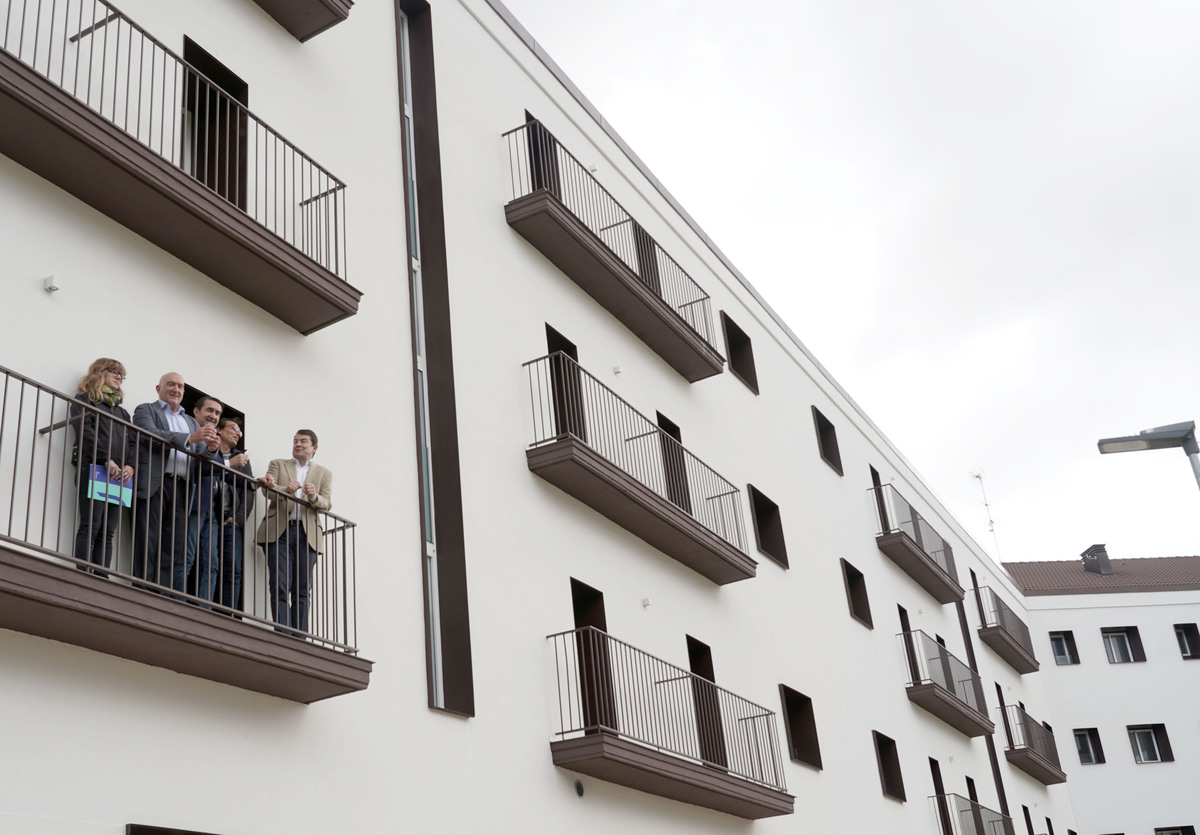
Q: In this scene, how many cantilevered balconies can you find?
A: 11